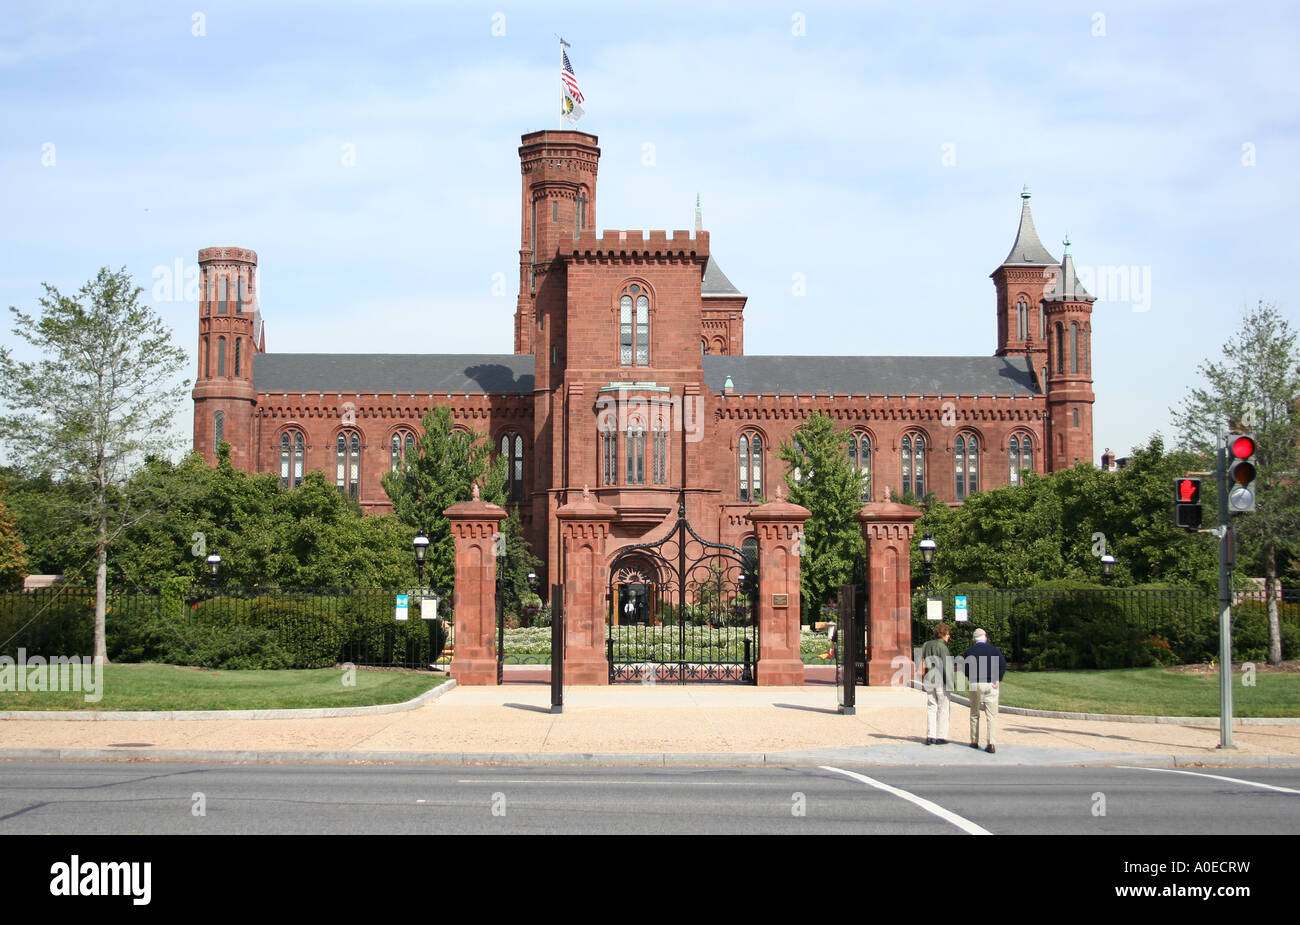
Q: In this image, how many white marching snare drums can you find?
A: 0